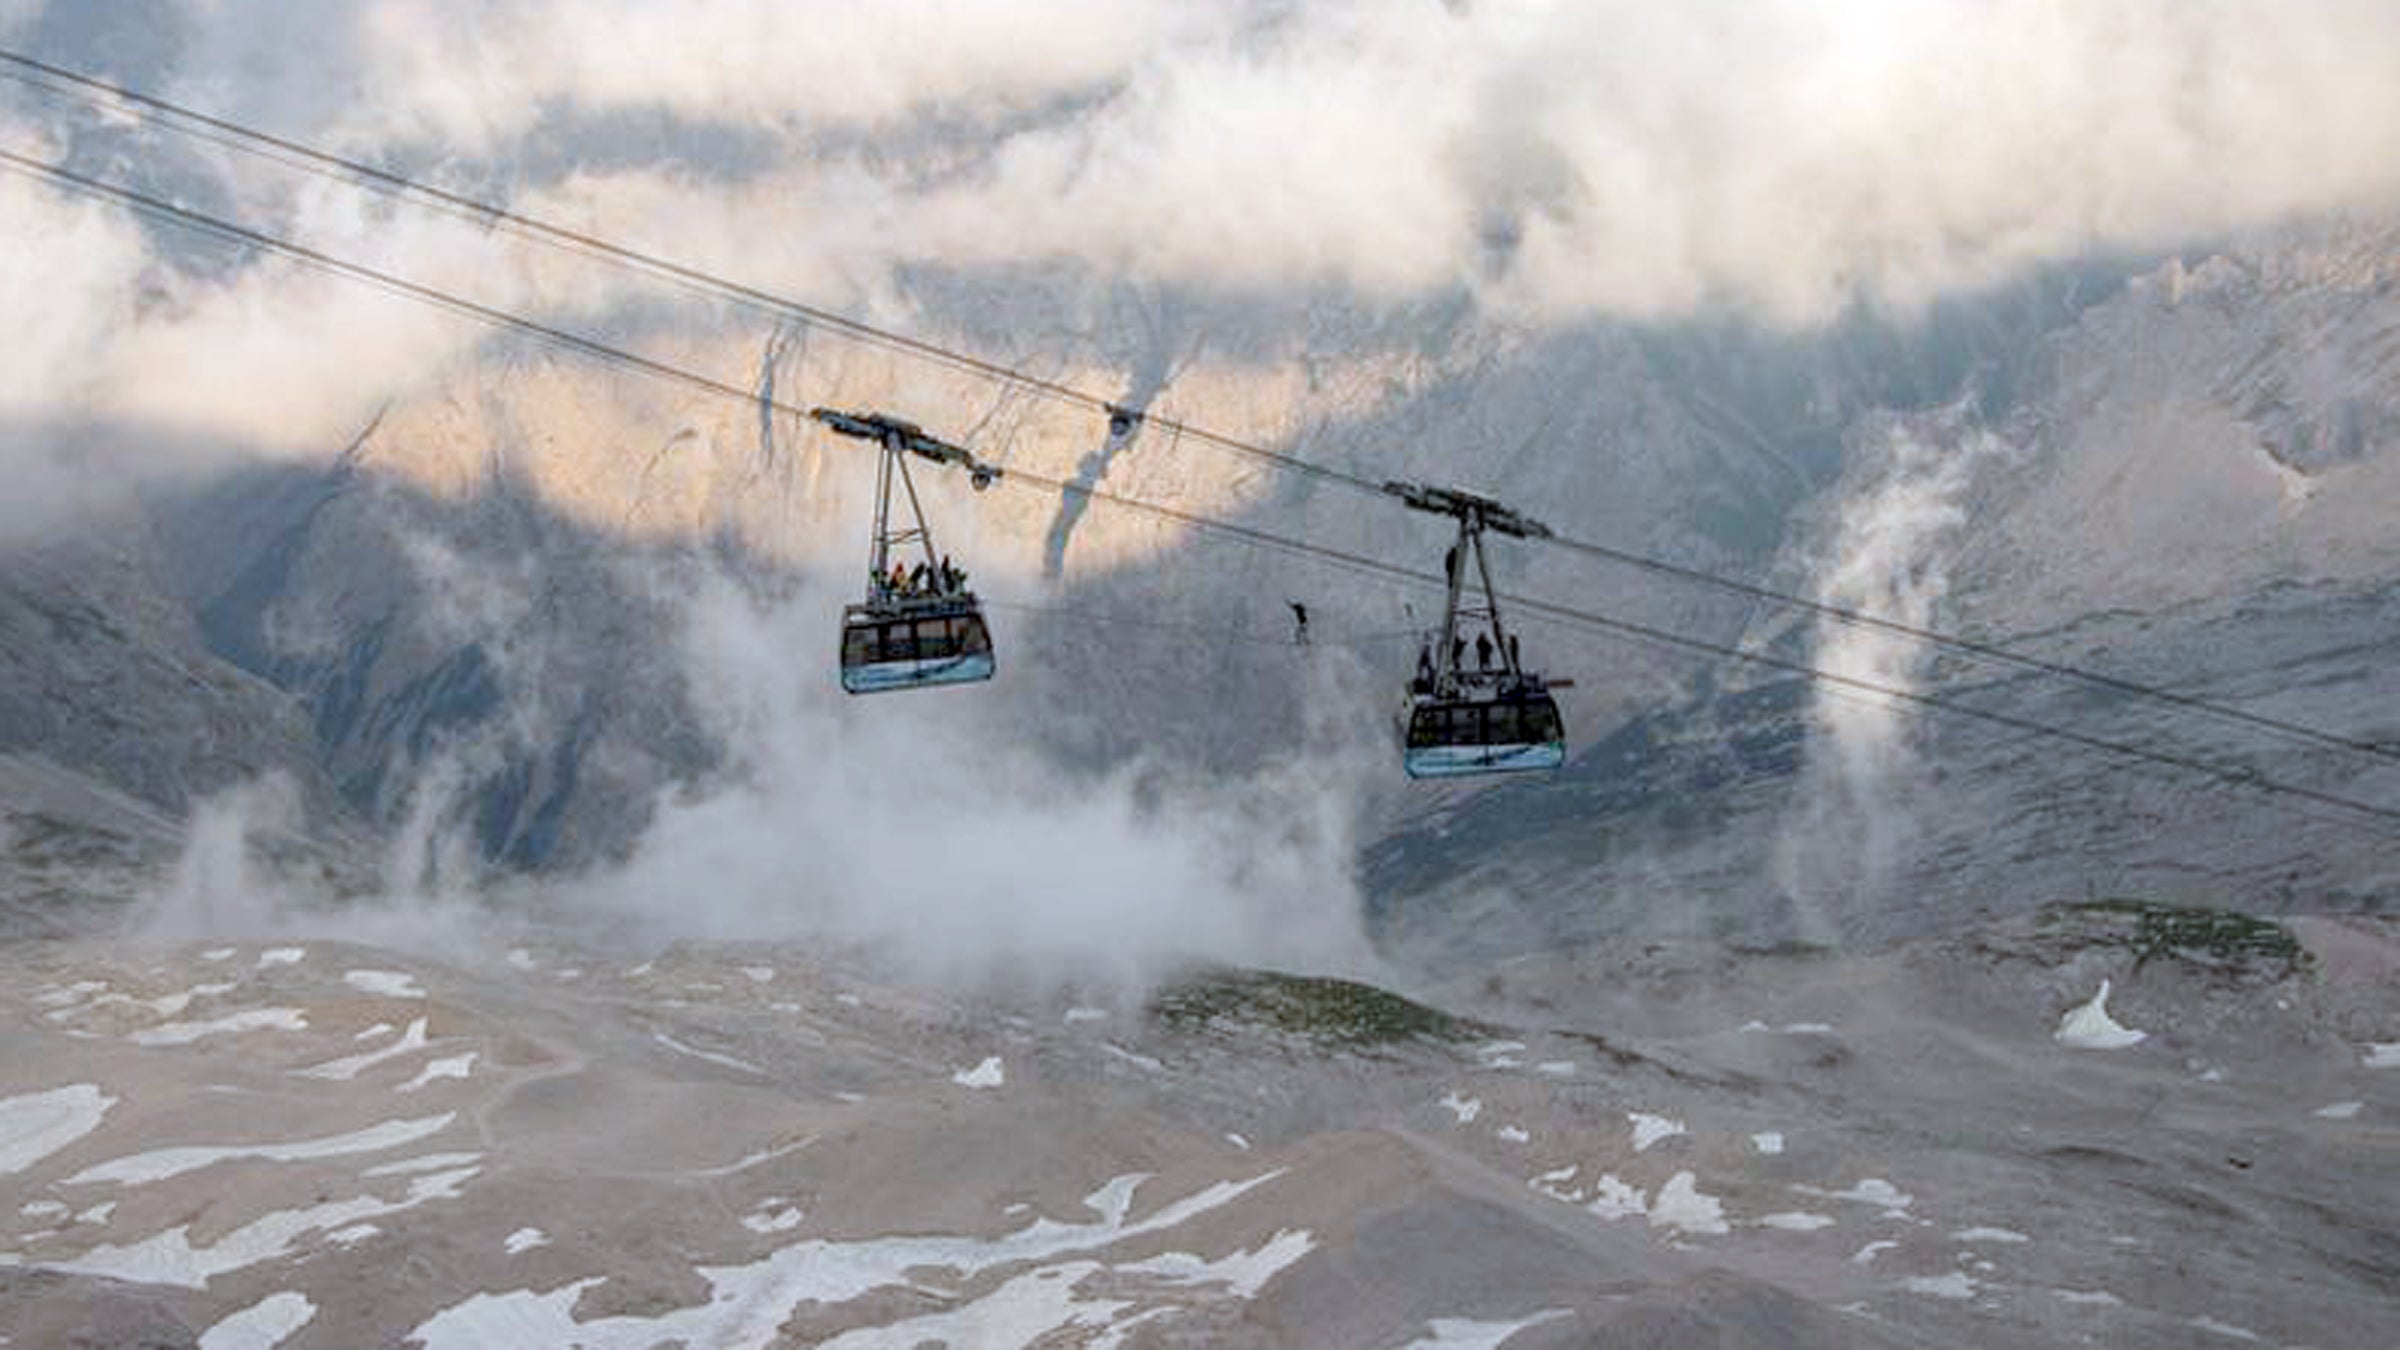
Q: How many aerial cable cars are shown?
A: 2